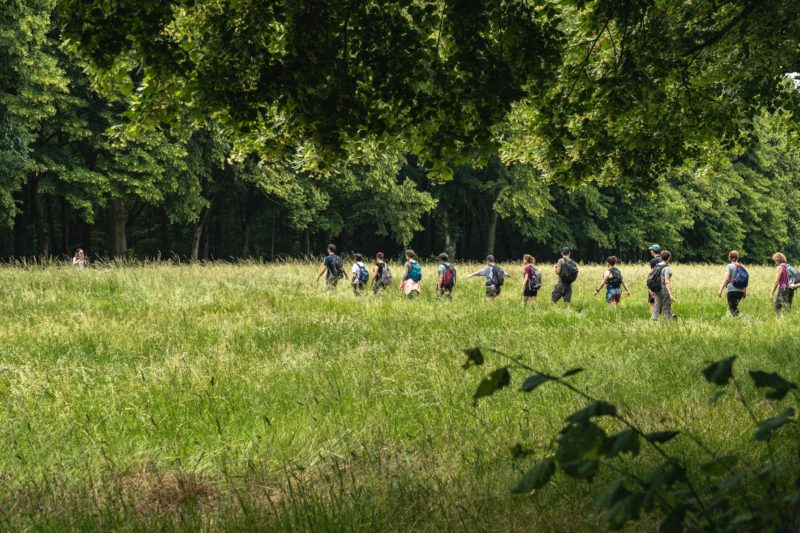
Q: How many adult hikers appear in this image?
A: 13